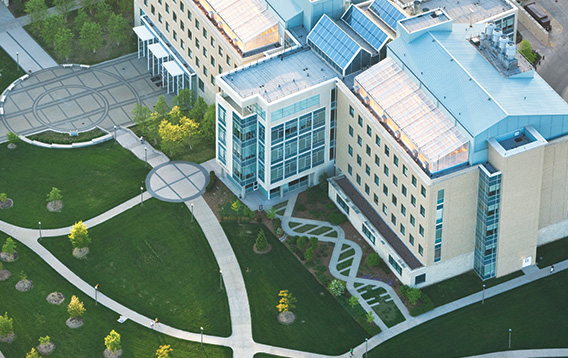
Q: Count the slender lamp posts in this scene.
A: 12